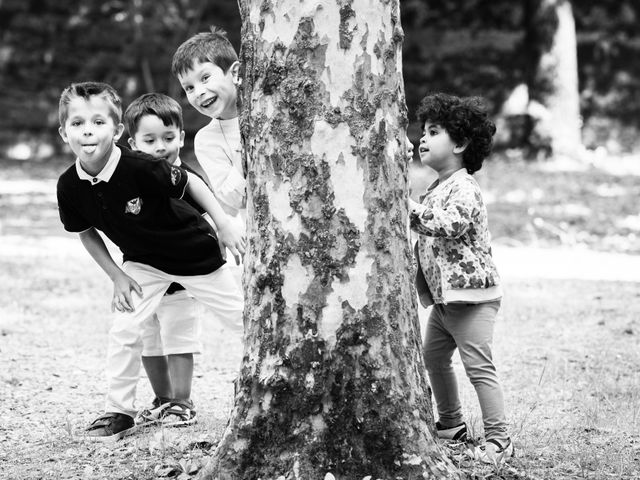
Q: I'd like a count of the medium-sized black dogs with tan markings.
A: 0